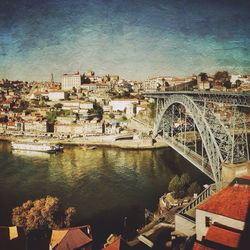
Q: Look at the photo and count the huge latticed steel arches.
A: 1